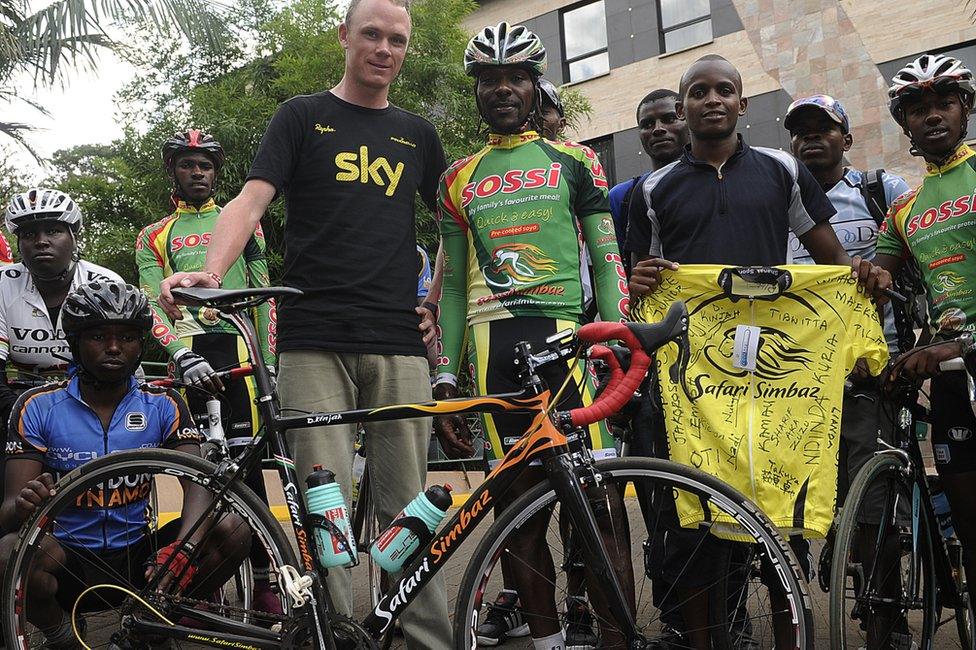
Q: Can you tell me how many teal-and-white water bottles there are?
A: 2